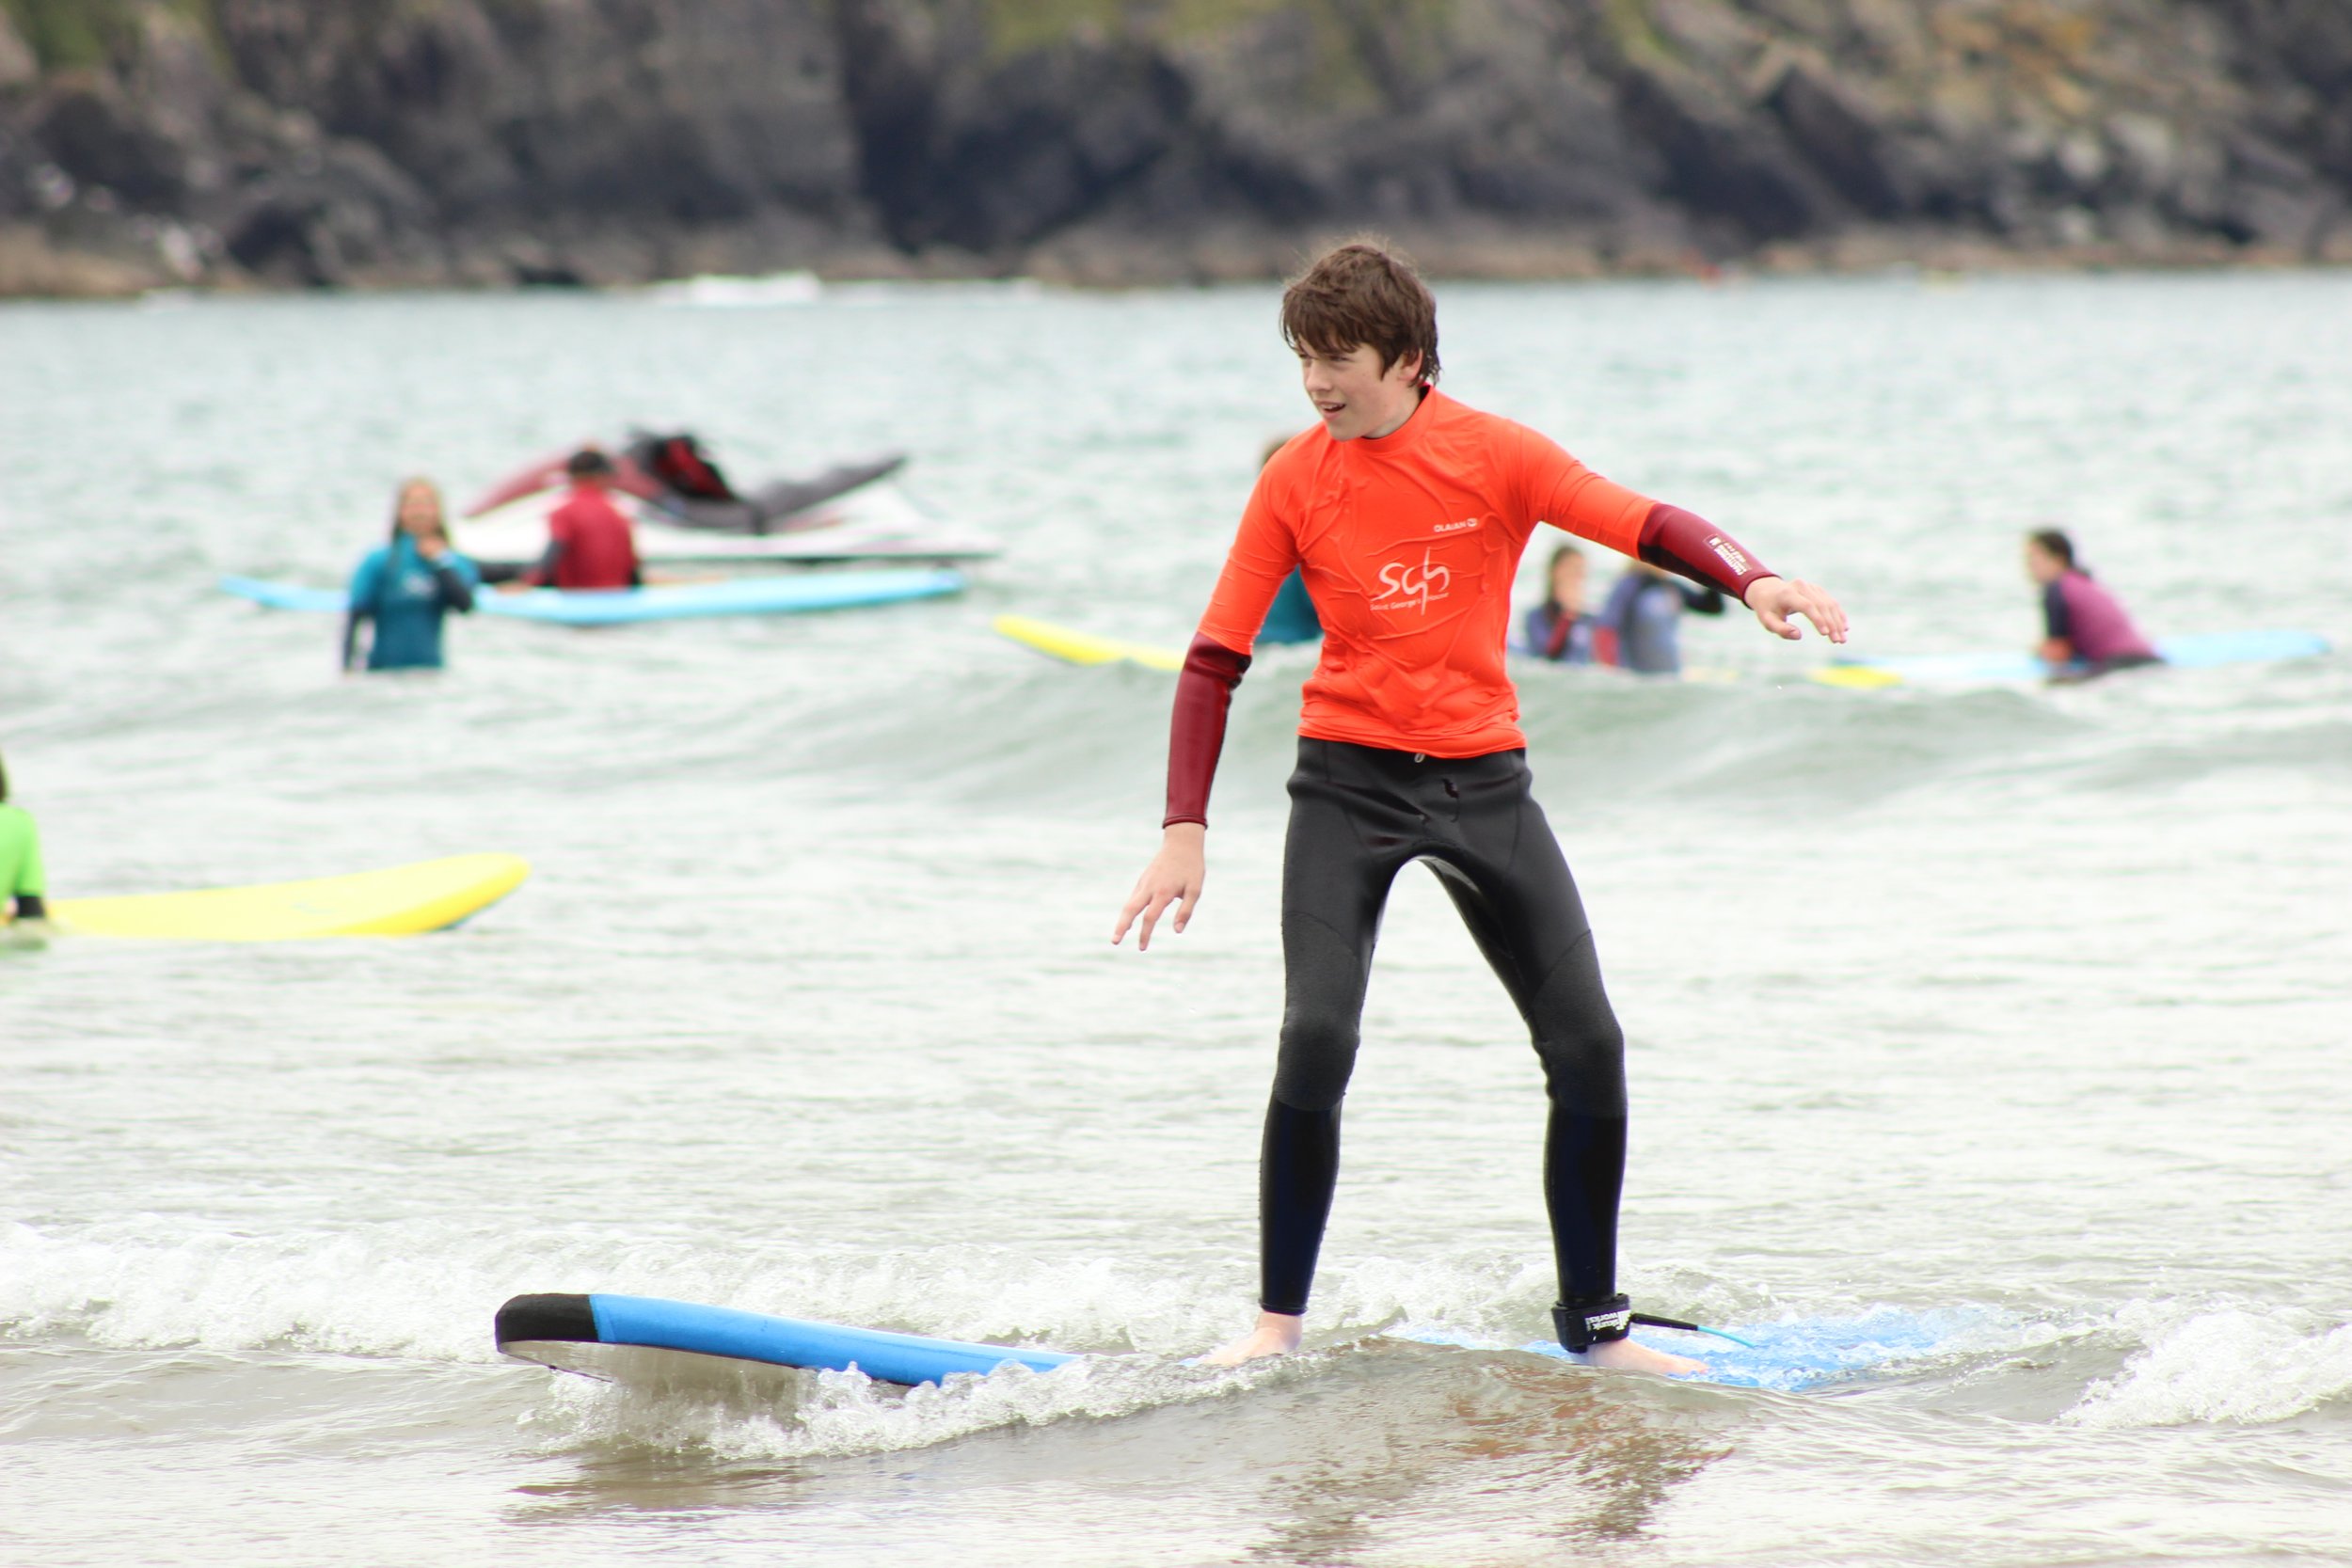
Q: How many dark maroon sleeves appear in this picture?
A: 2